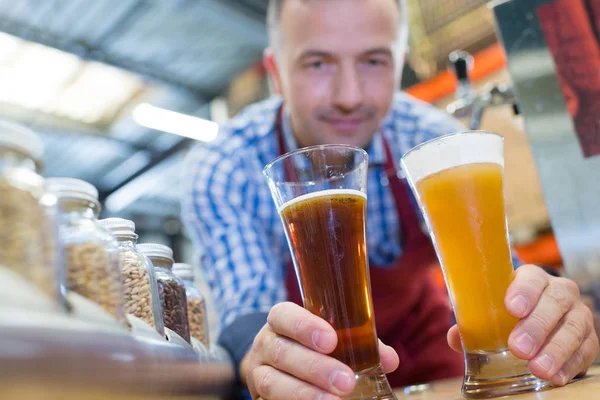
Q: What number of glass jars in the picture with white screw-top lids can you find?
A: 5